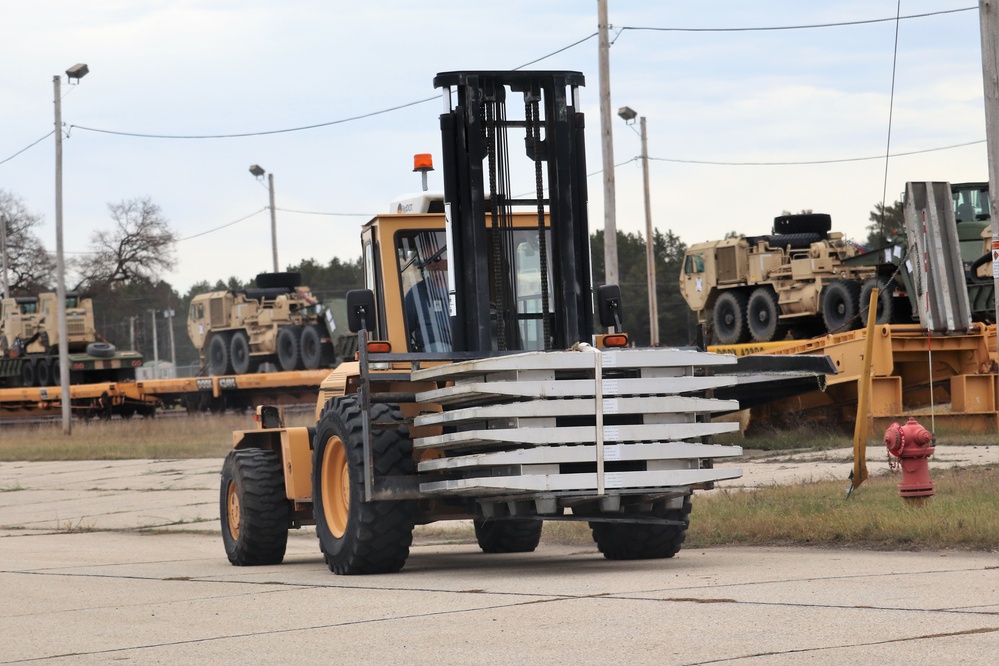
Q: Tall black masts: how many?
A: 1